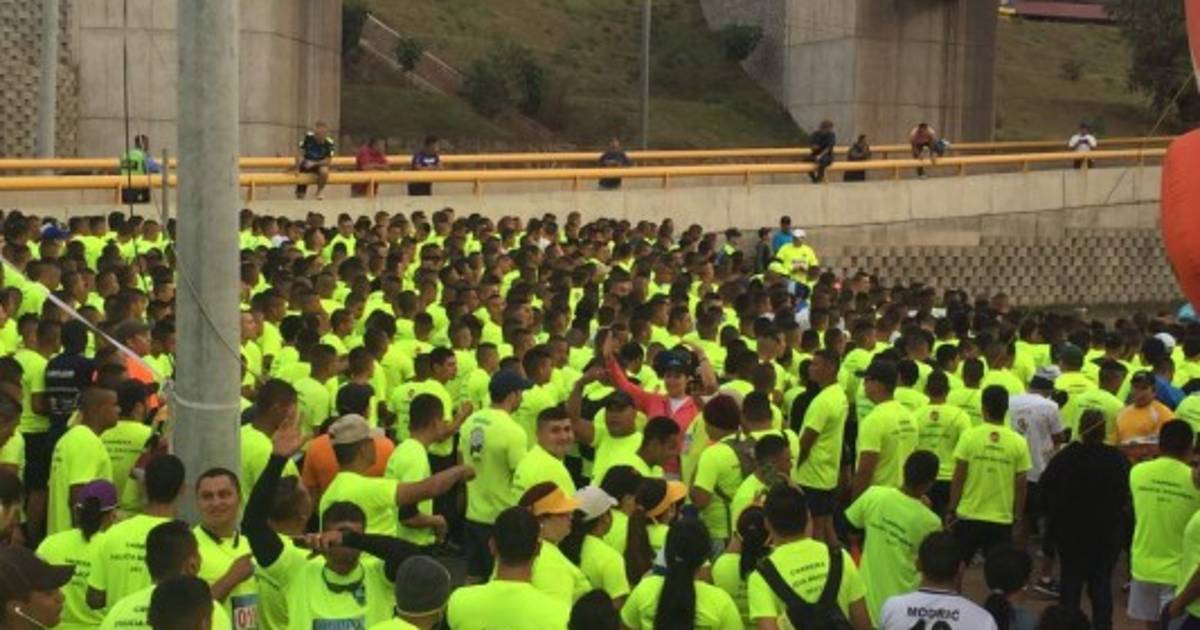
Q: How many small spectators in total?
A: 9